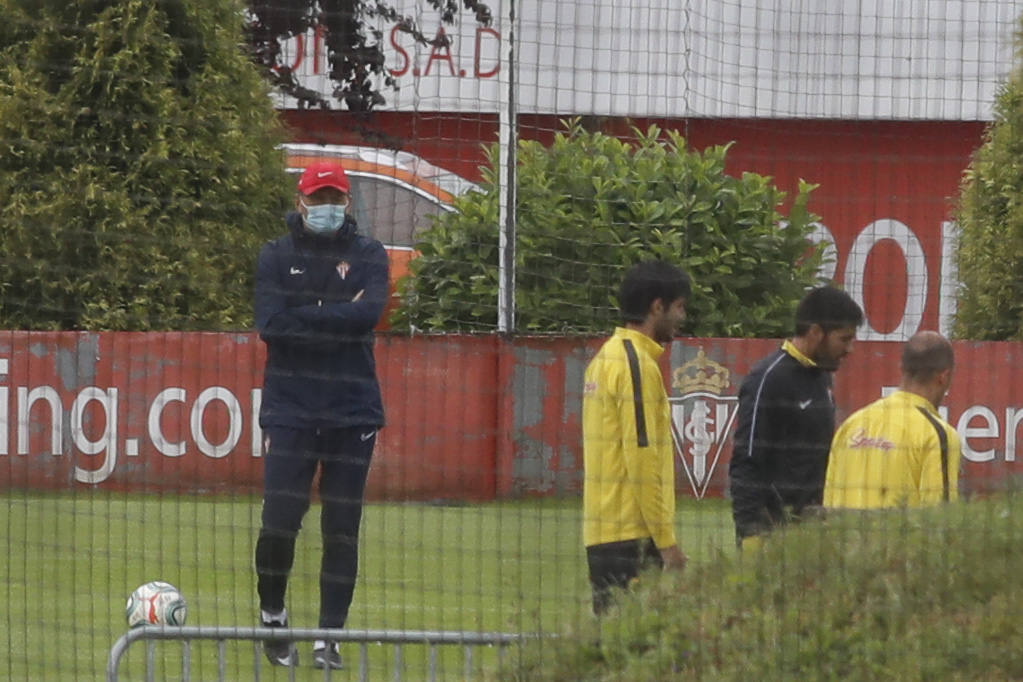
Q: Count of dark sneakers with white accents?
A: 2